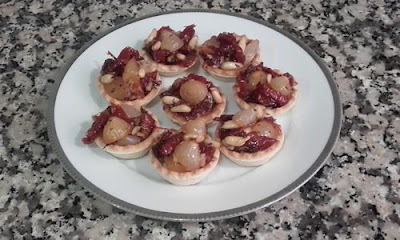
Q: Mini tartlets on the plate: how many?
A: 8